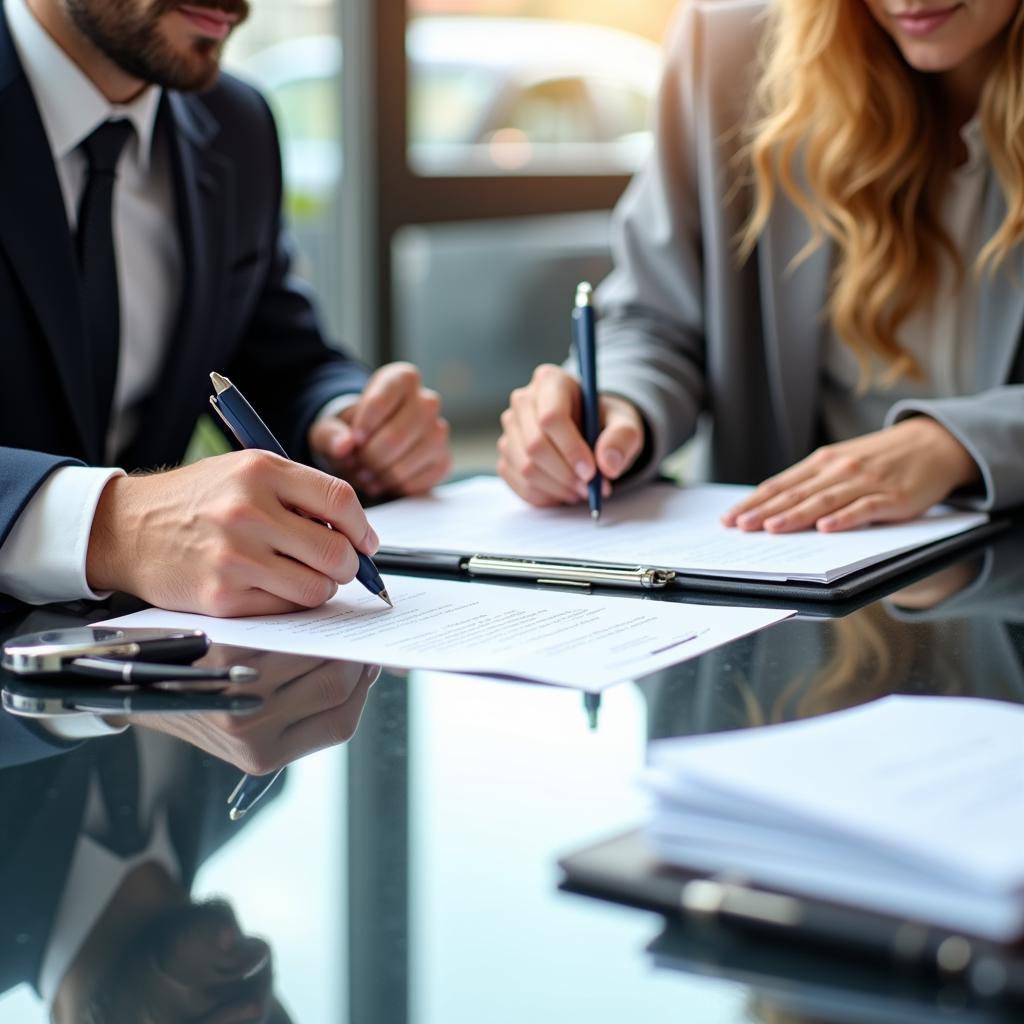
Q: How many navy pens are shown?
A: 2